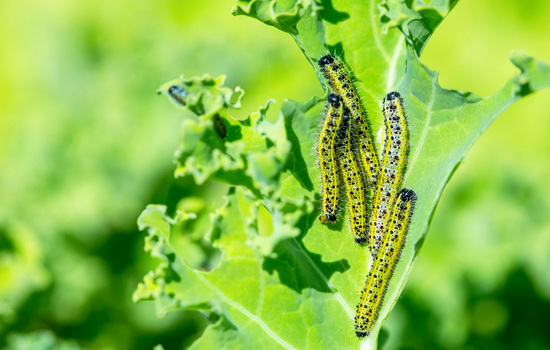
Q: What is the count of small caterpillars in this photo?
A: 2